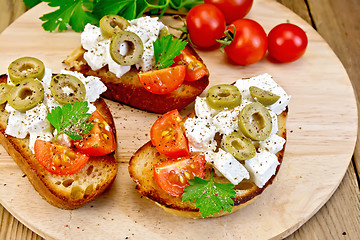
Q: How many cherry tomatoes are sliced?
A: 6